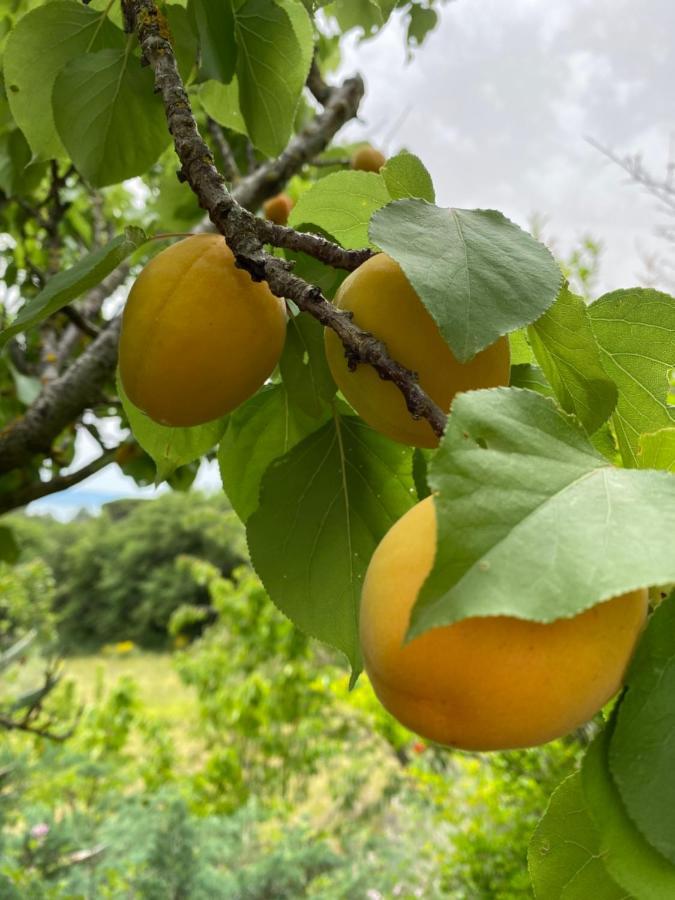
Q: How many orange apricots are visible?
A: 5